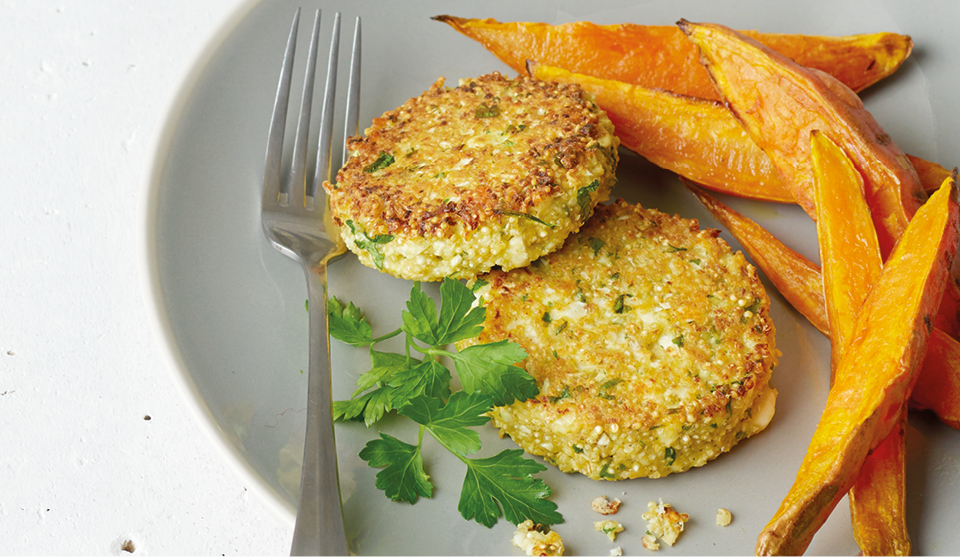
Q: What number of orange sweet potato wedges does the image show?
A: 6